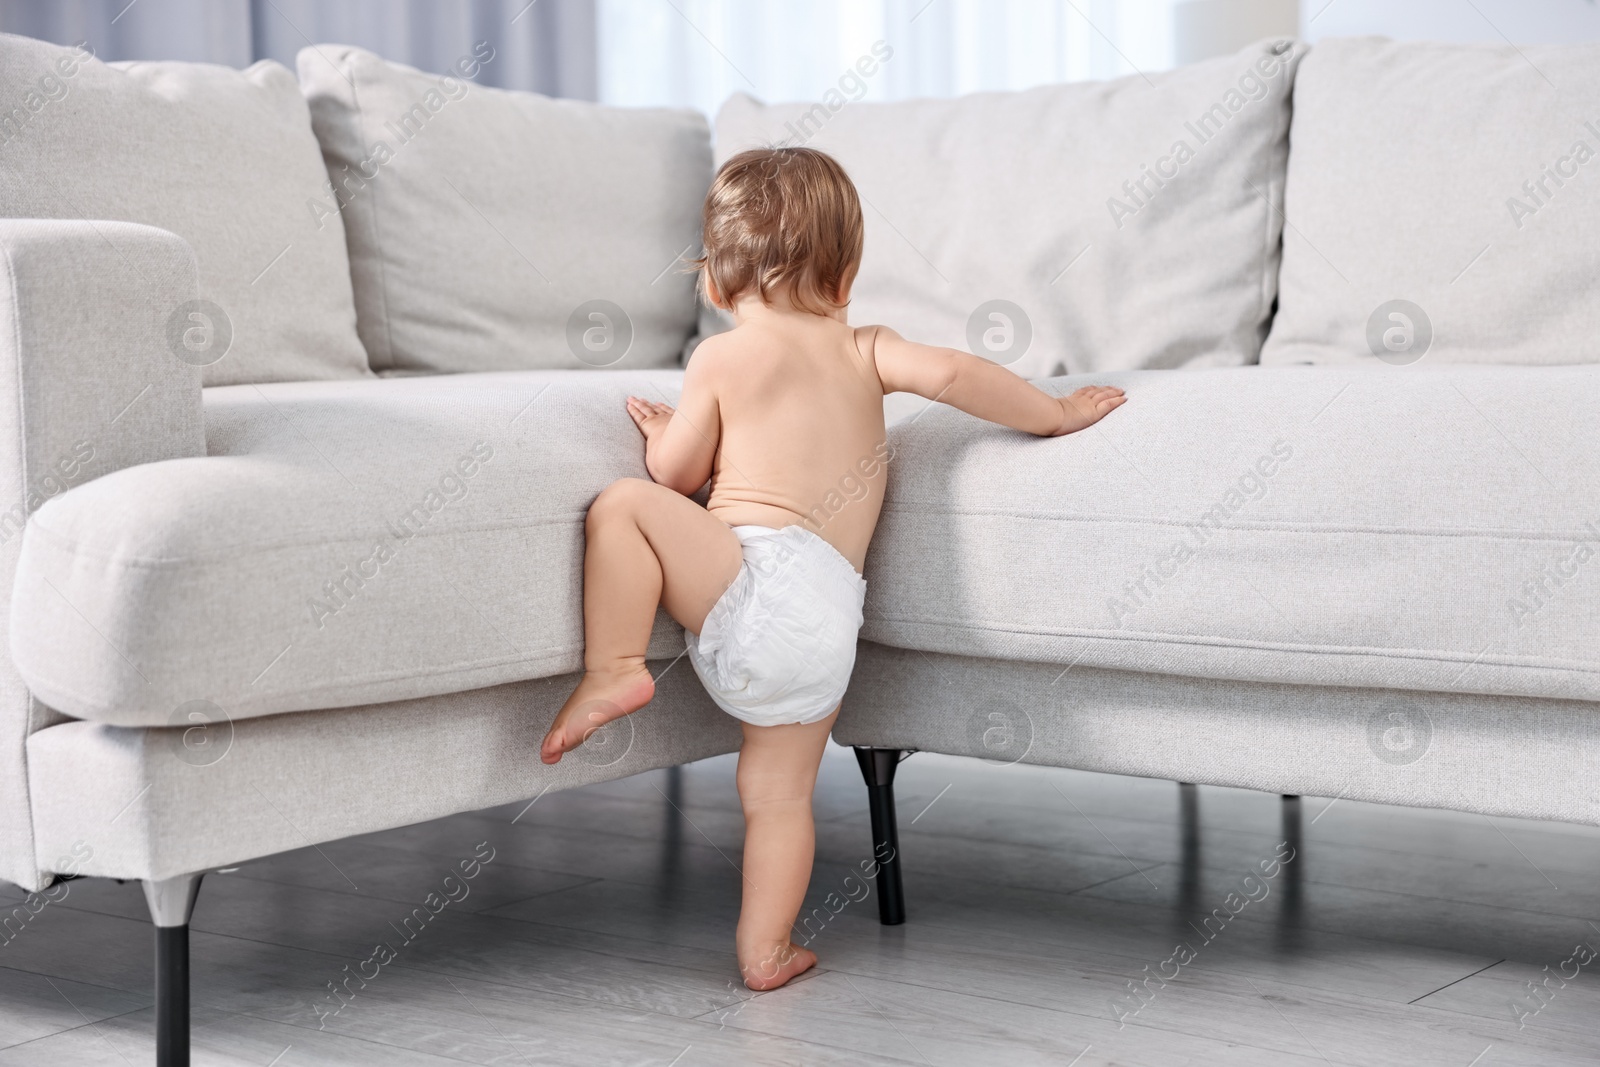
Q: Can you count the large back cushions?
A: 4